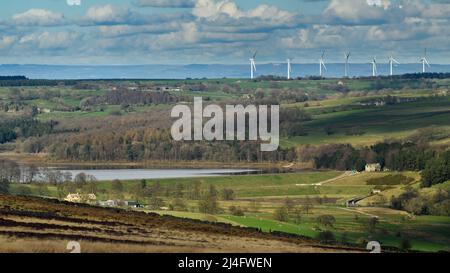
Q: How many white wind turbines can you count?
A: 7